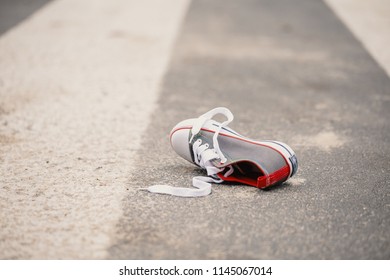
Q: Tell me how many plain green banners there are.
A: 0